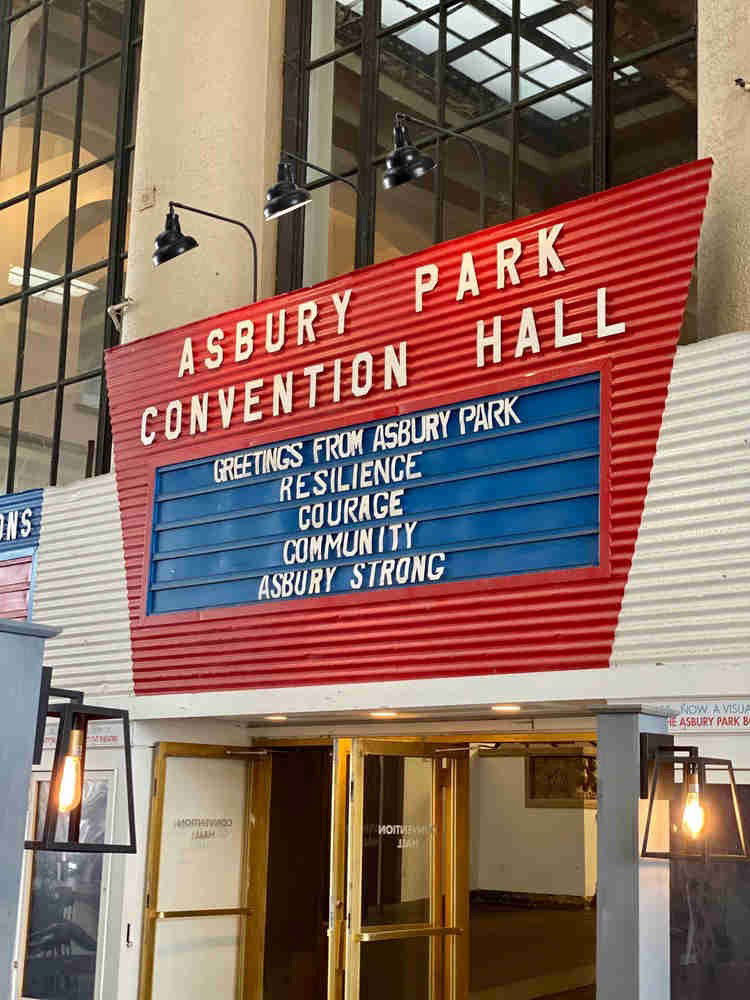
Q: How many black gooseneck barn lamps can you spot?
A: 3